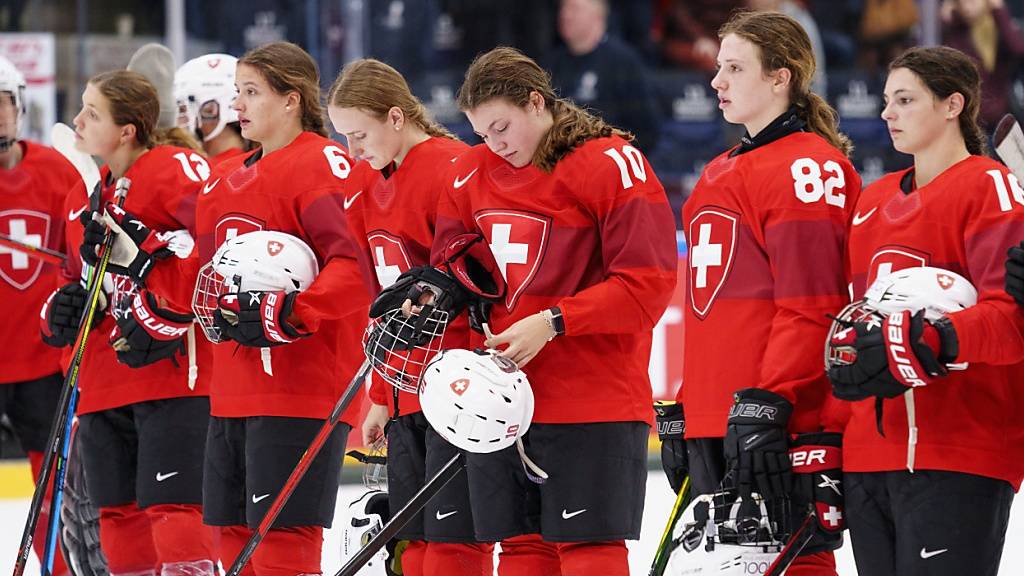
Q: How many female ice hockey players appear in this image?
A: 8